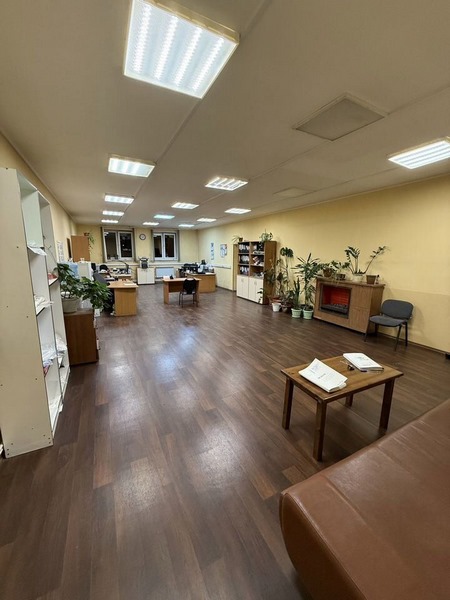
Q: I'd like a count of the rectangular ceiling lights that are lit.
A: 13